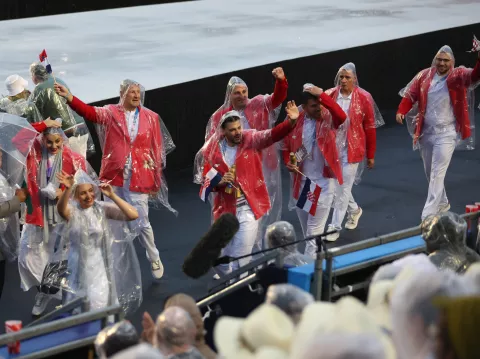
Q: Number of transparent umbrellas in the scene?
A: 1